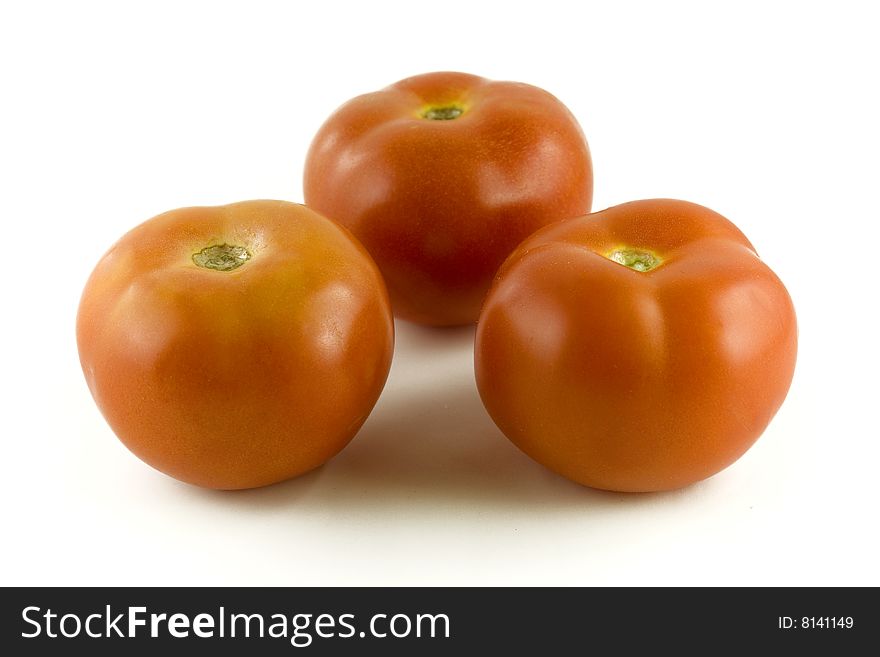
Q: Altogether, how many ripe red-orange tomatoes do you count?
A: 3